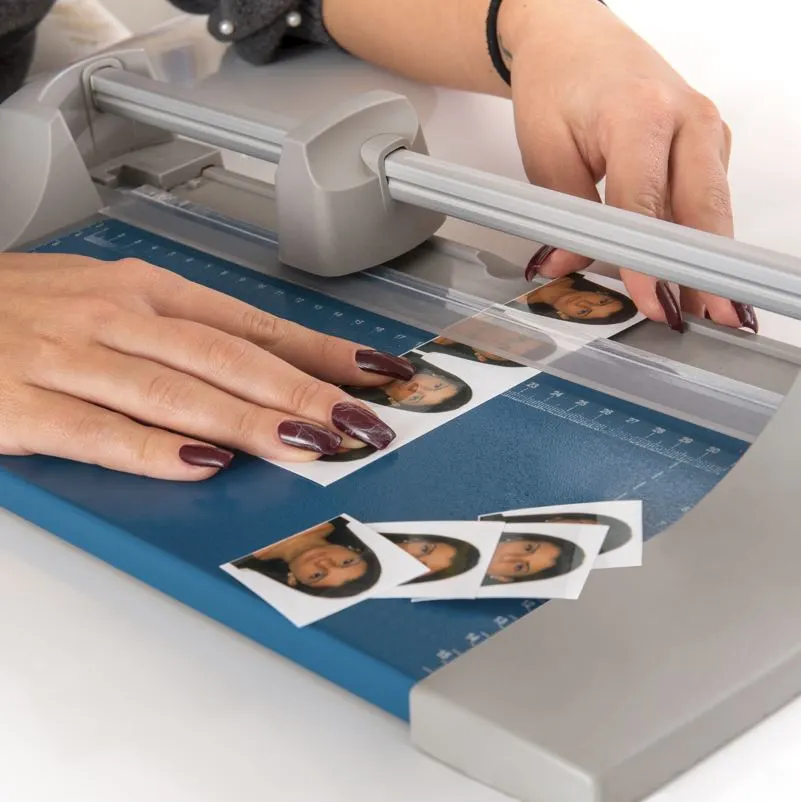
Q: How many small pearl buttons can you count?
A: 2